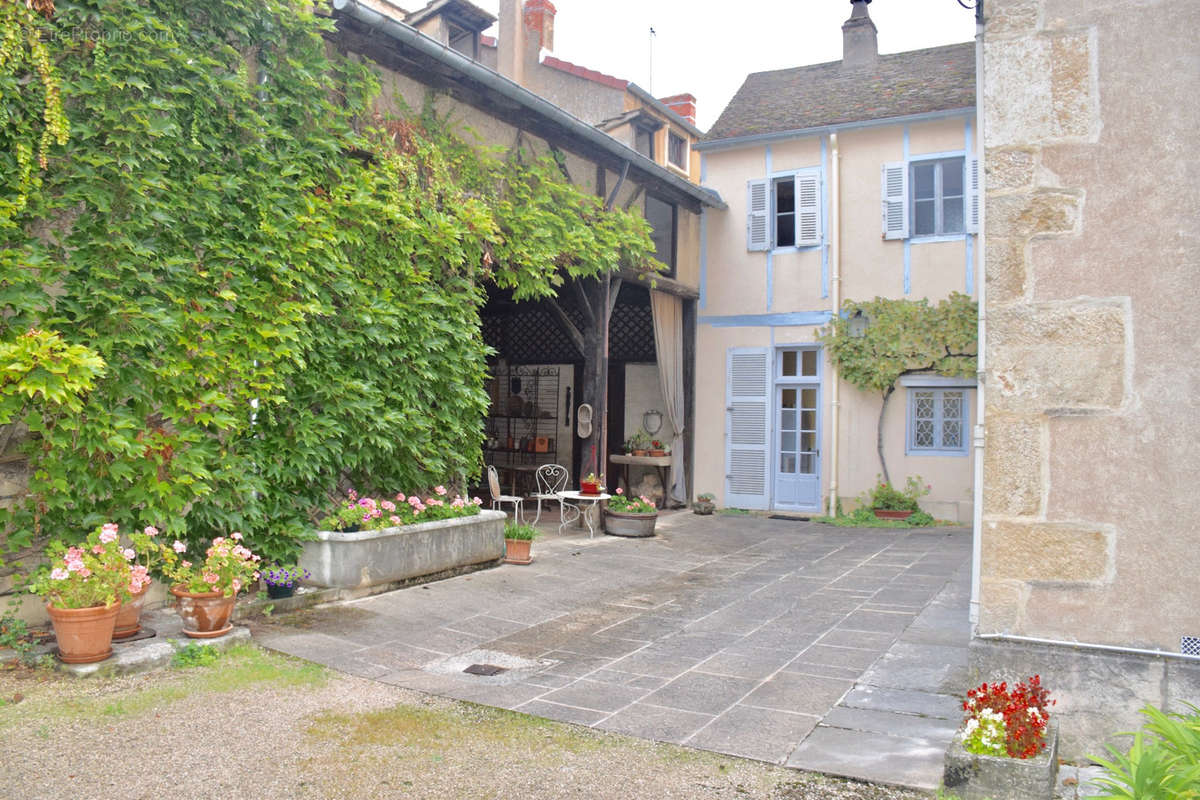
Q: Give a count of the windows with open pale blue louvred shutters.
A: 2